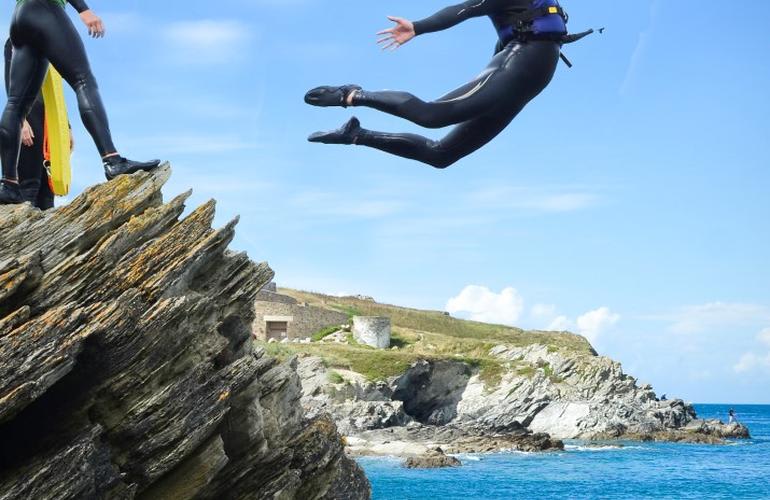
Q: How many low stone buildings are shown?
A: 2